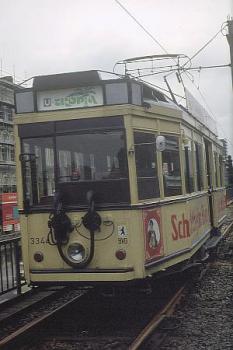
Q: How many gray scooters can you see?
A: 0